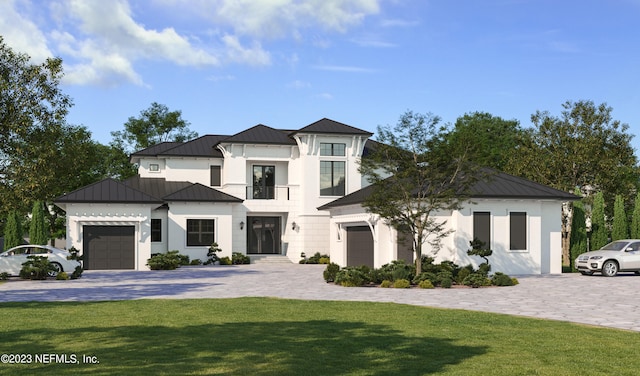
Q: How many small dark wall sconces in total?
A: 2